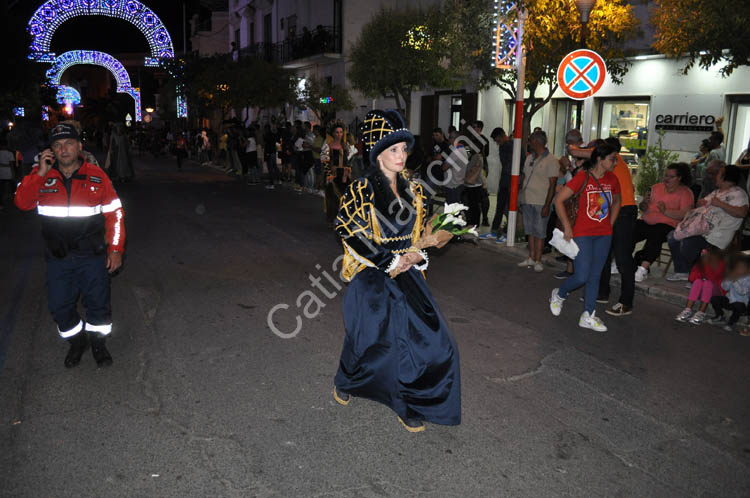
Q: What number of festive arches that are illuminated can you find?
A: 3